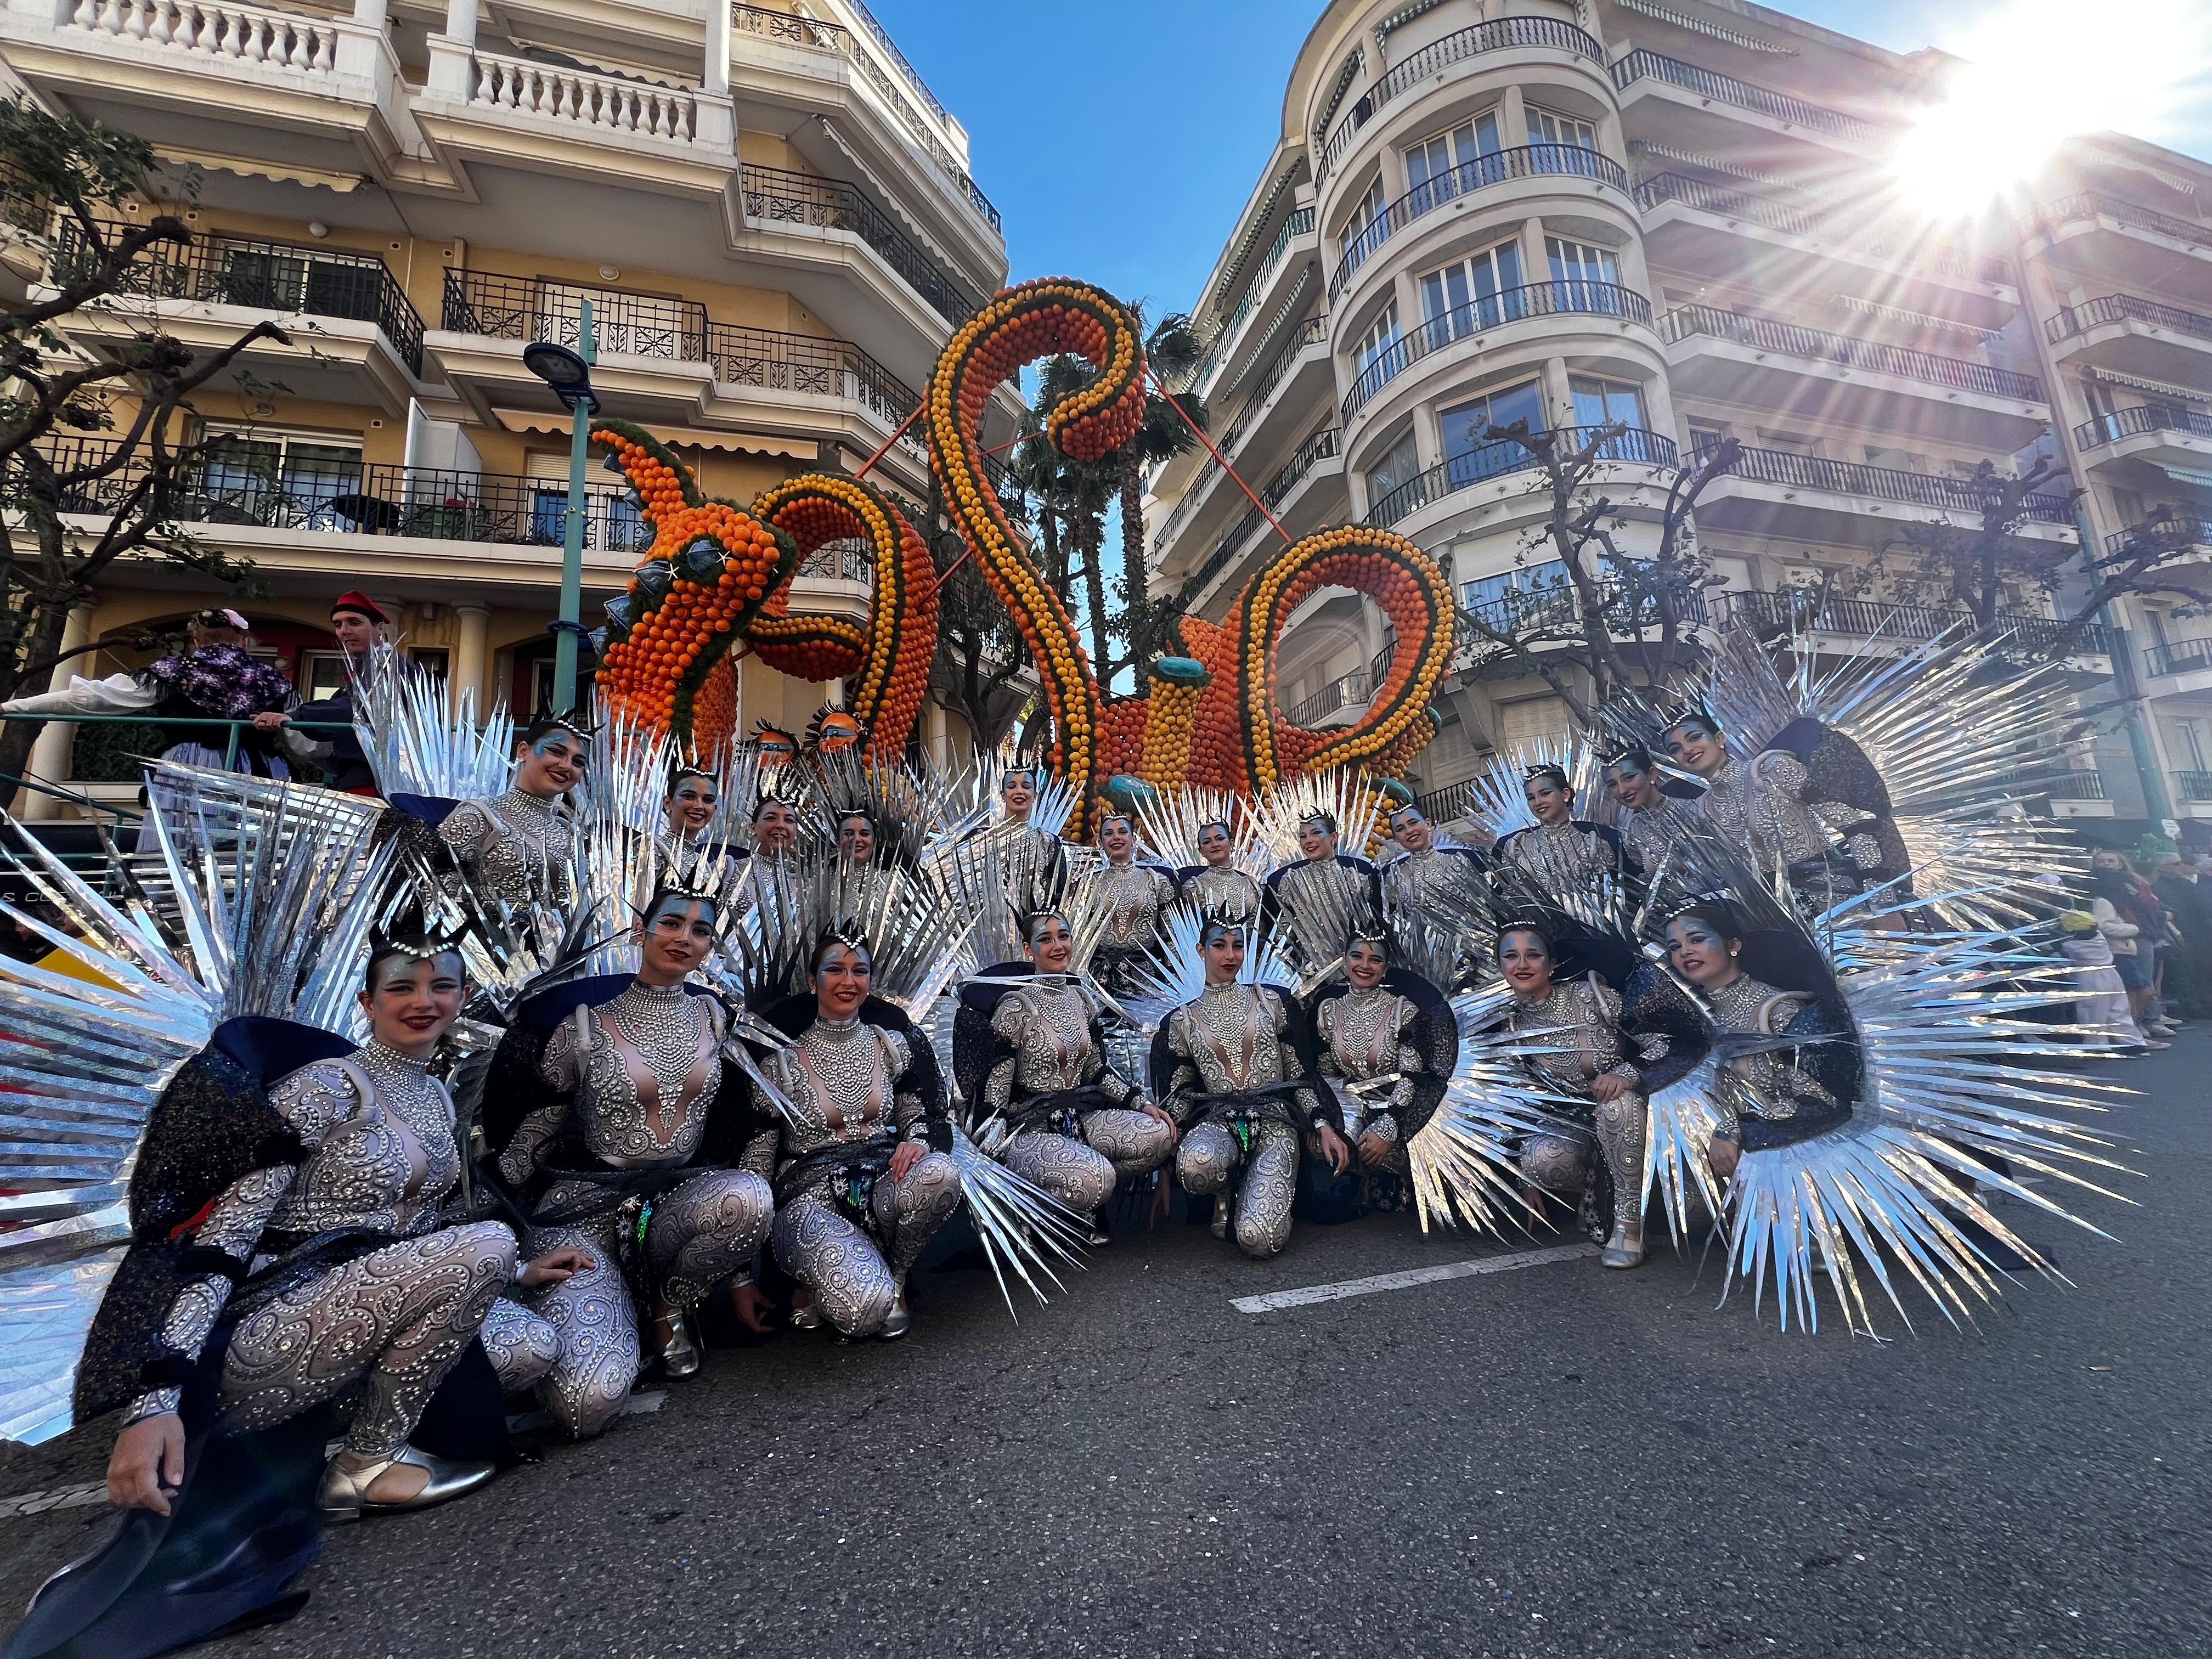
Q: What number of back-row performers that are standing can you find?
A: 12